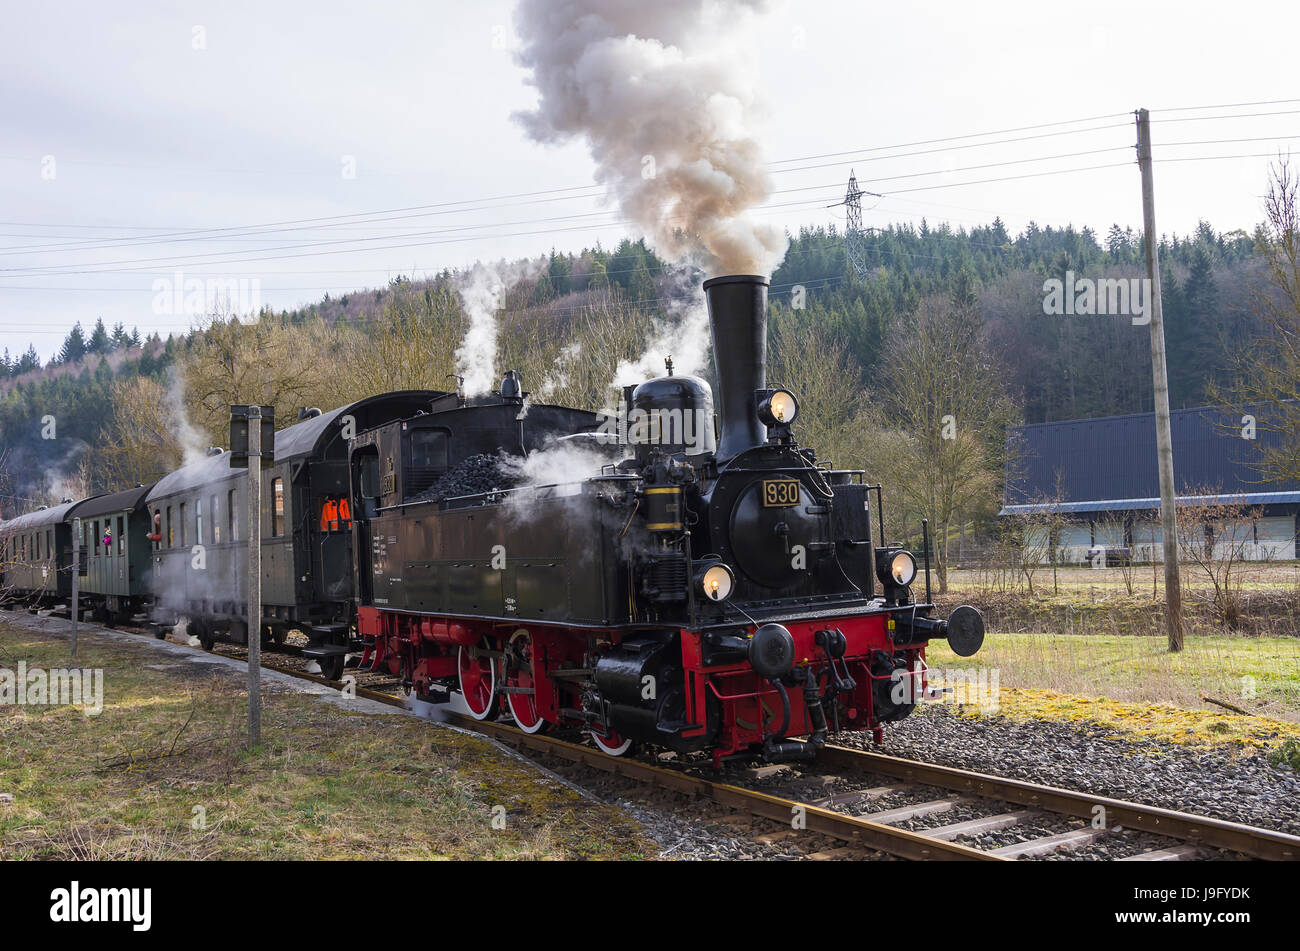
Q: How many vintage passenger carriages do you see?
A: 3